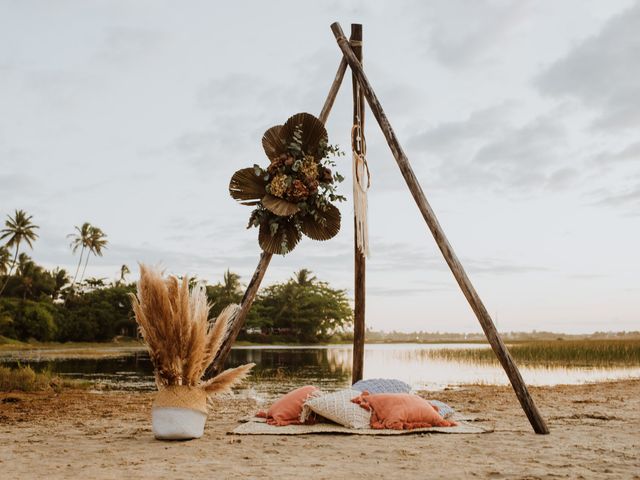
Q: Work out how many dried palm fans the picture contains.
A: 6